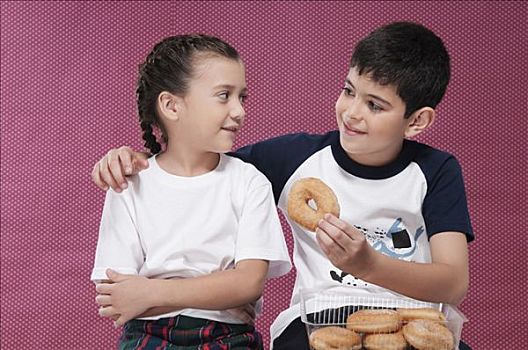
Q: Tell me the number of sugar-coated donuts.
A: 6